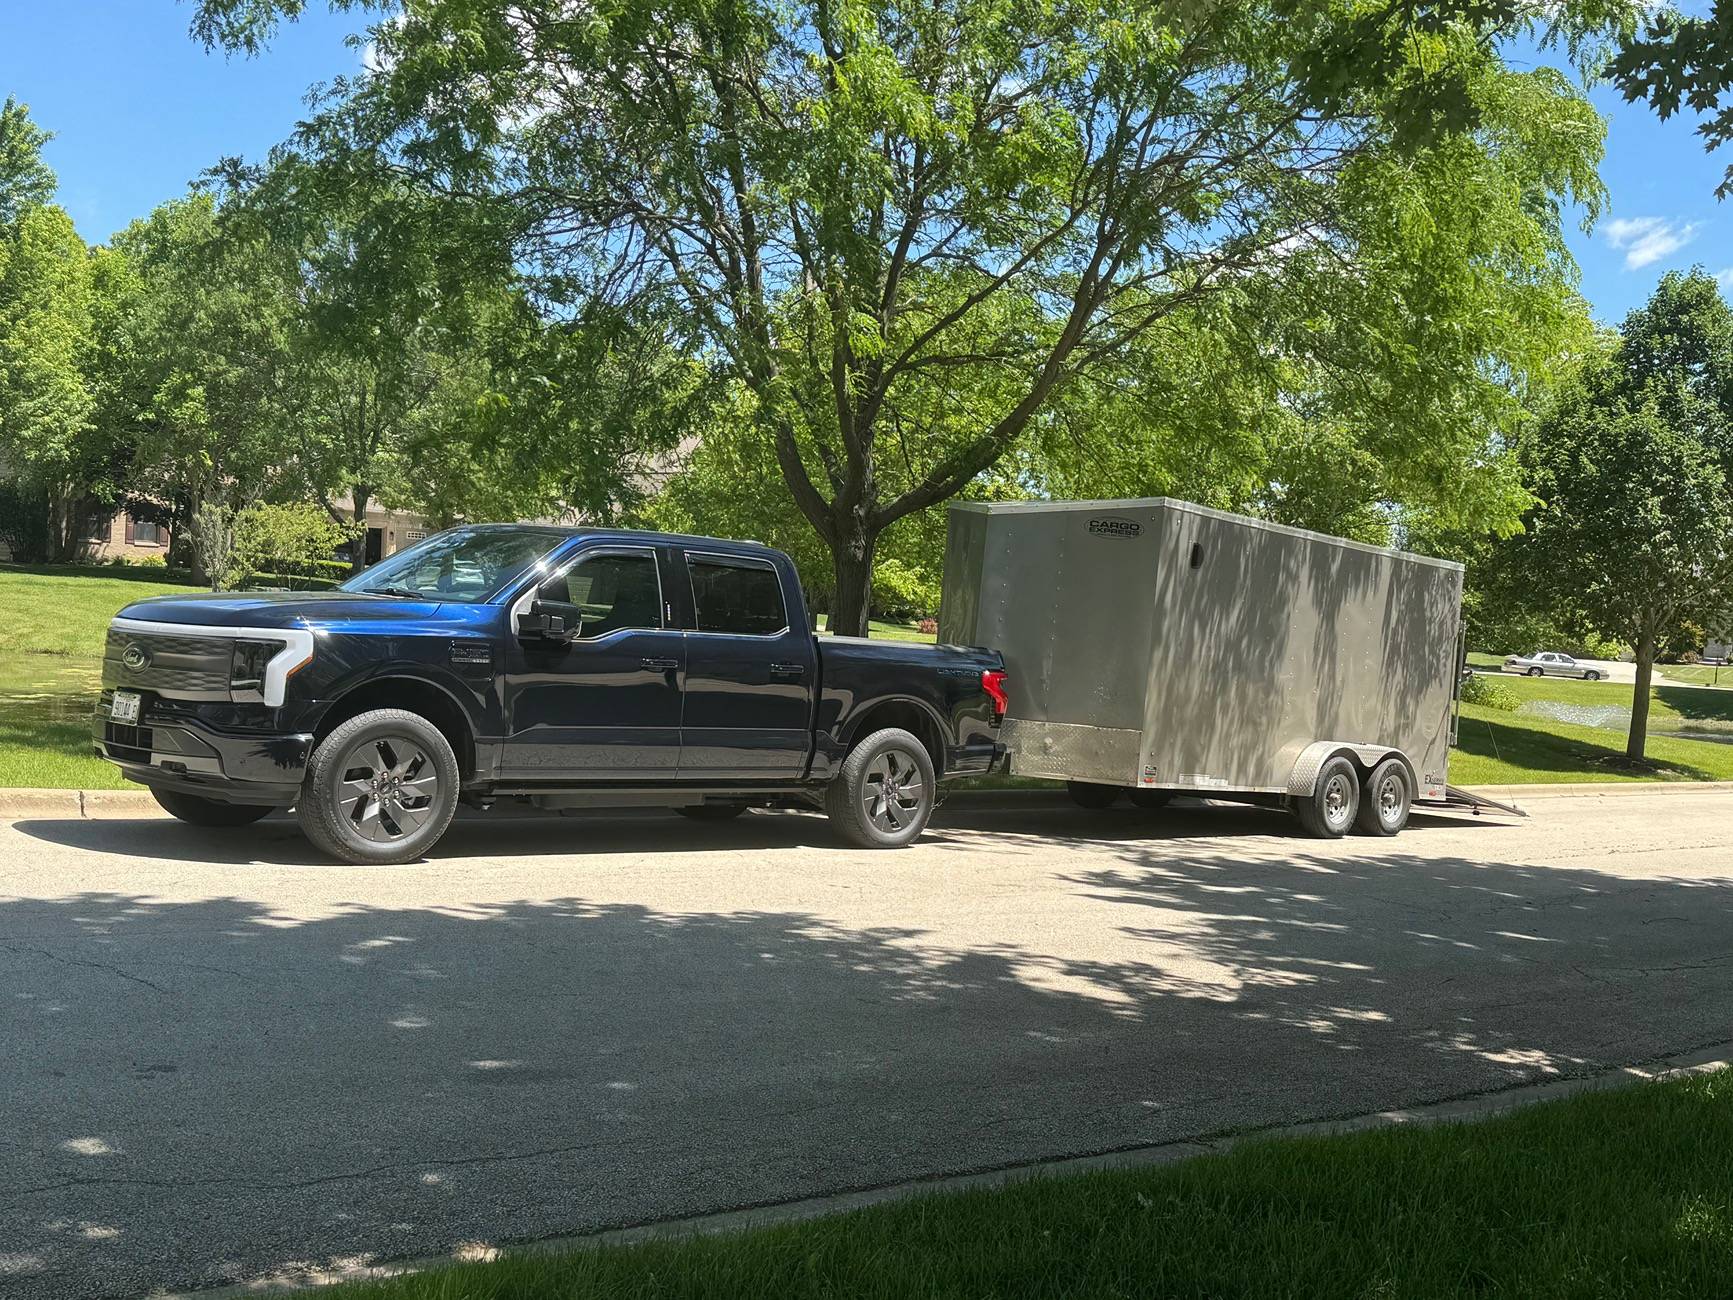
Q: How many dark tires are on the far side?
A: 4